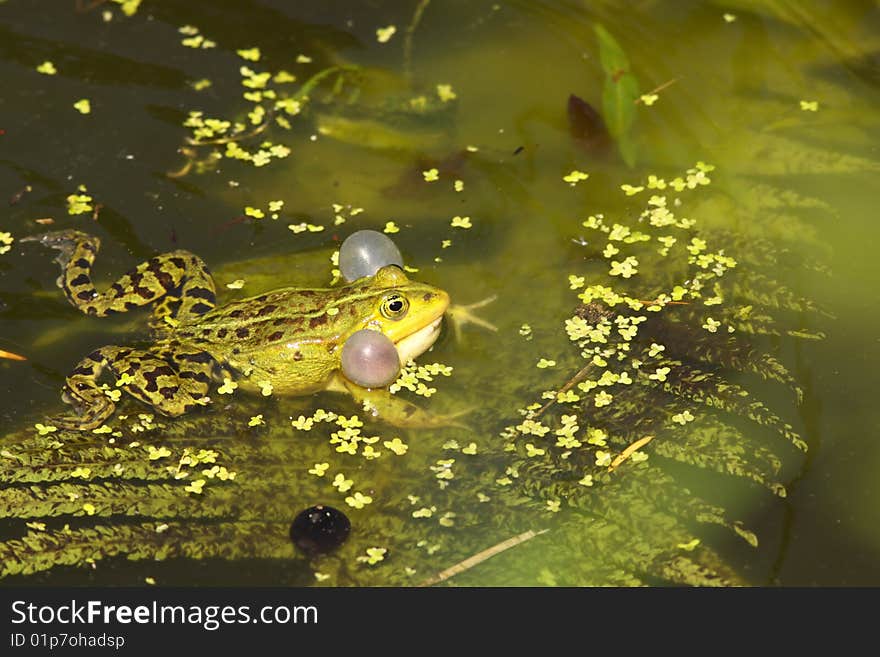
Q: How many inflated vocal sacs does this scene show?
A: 2